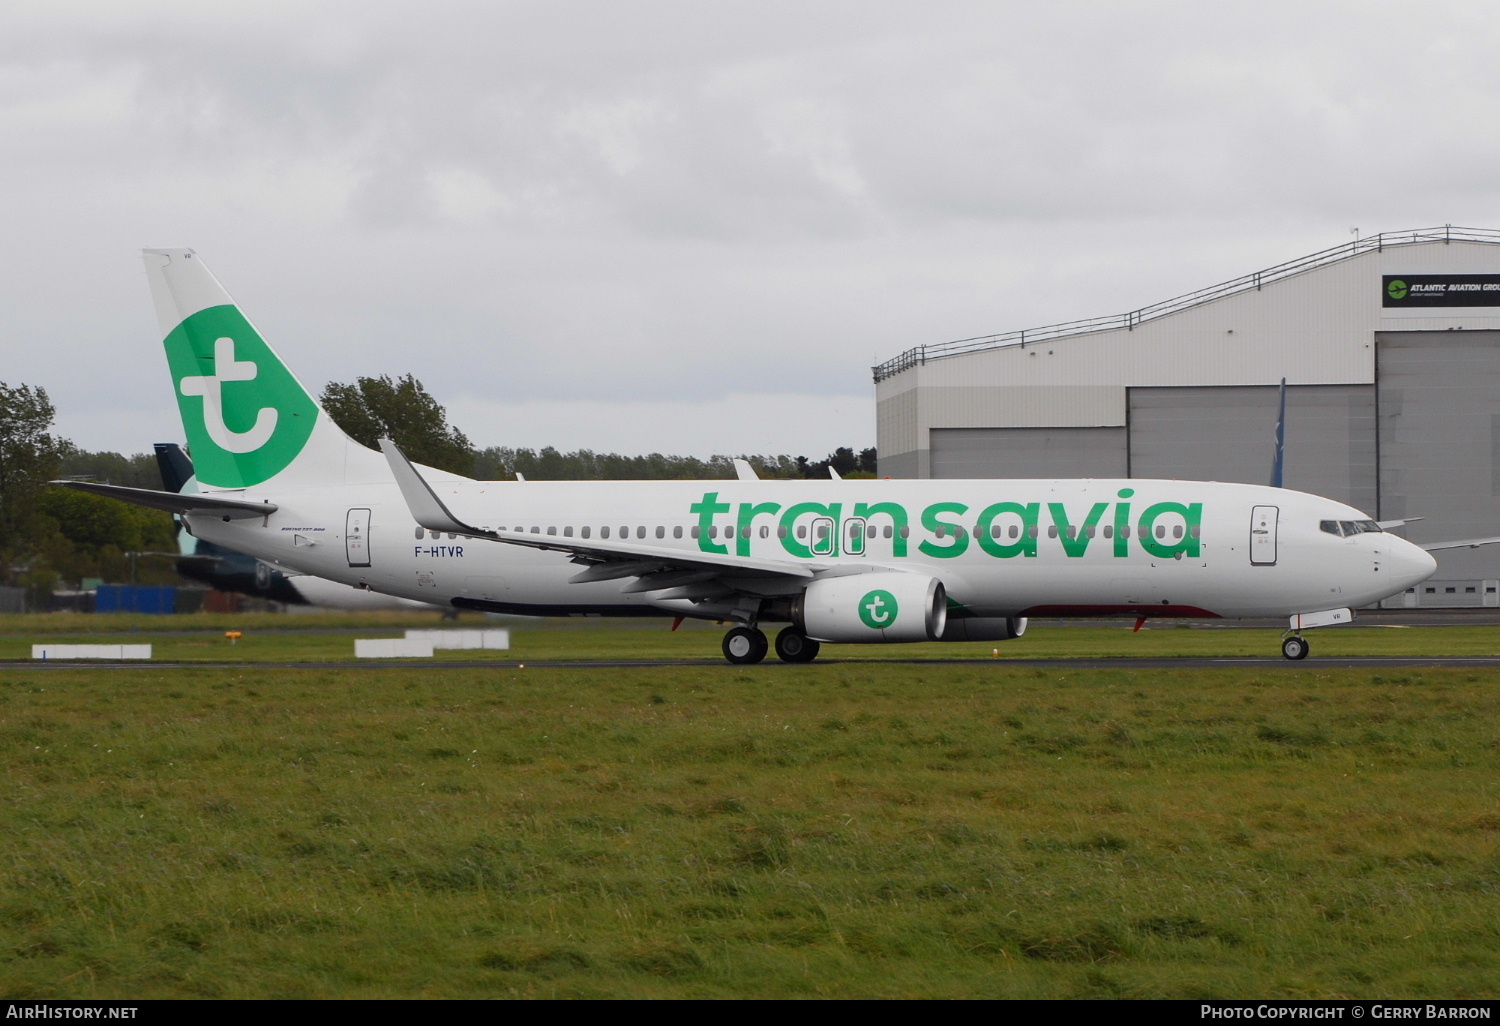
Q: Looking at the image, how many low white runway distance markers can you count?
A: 3